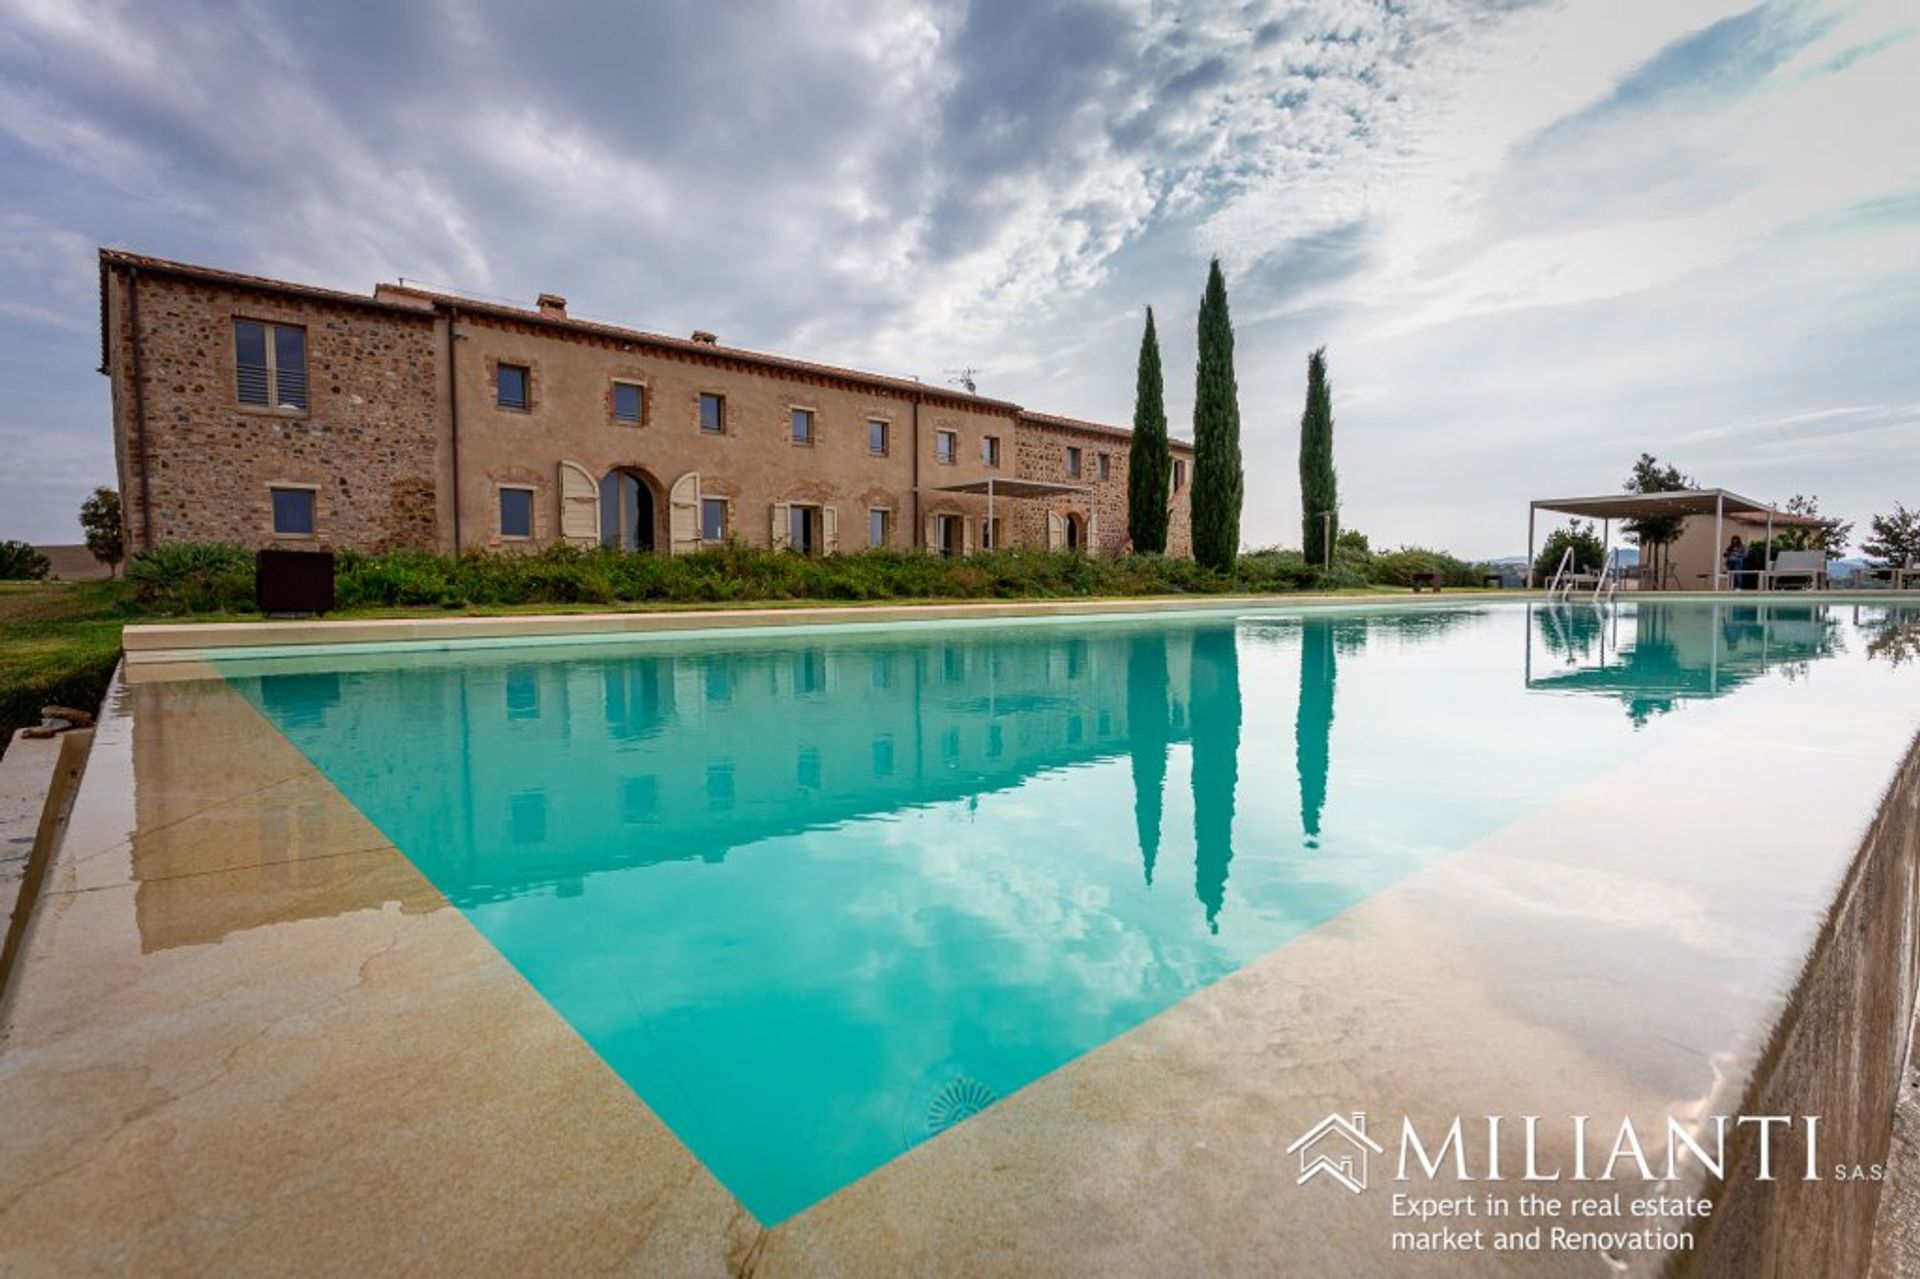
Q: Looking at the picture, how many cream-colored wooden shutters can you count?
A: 8